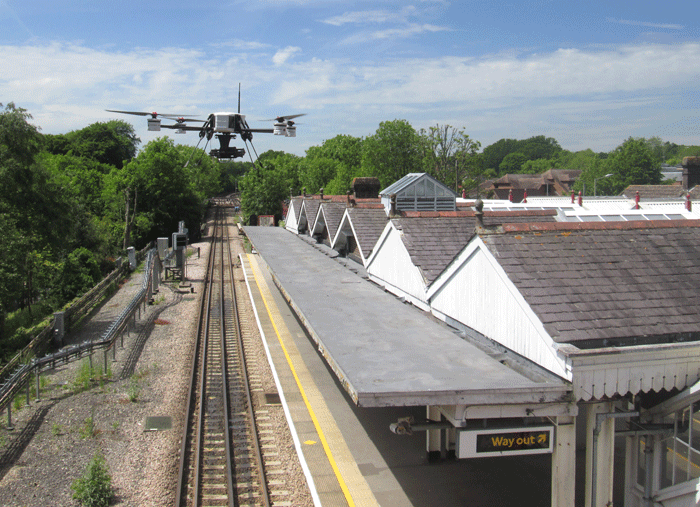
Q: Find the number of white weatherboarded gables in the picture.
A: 3